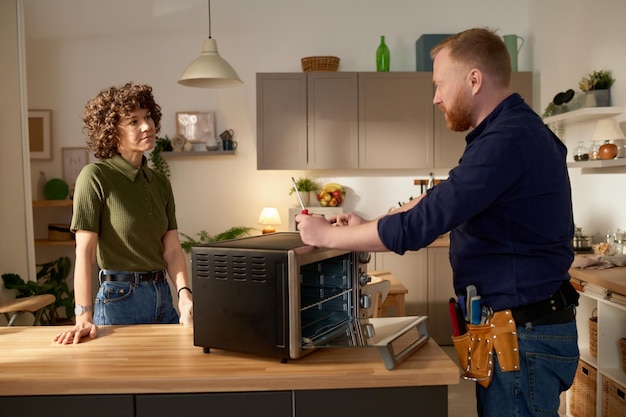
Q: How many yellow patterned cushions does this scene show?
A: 0